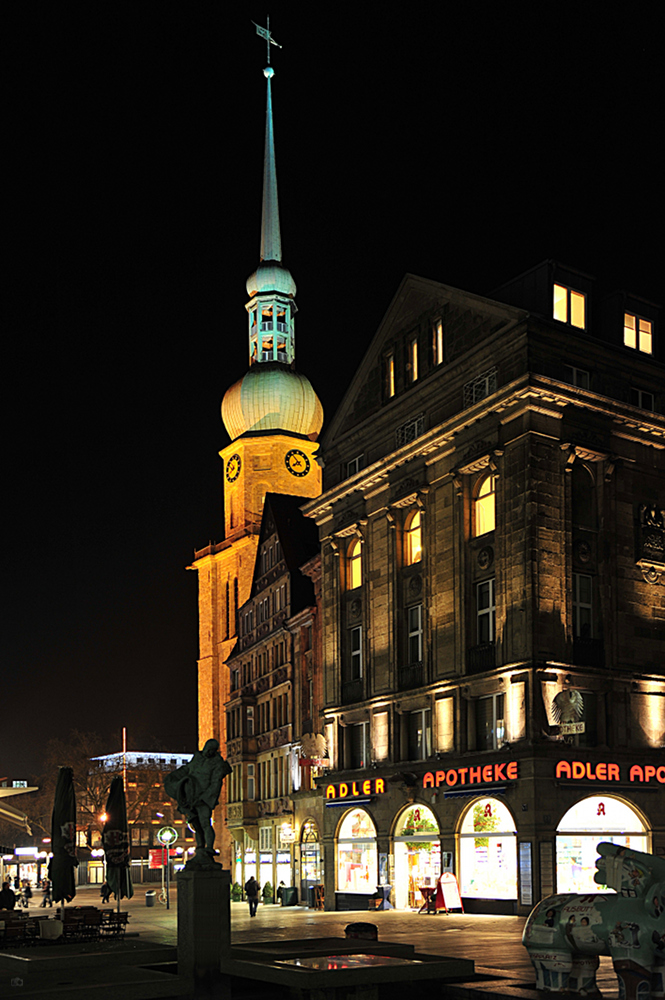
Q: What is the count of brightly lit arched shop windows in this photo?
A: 4